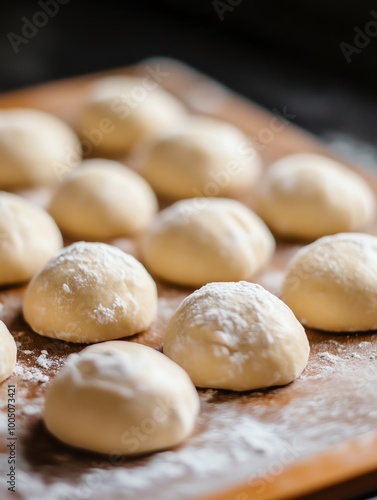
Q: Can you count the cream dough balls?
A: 12